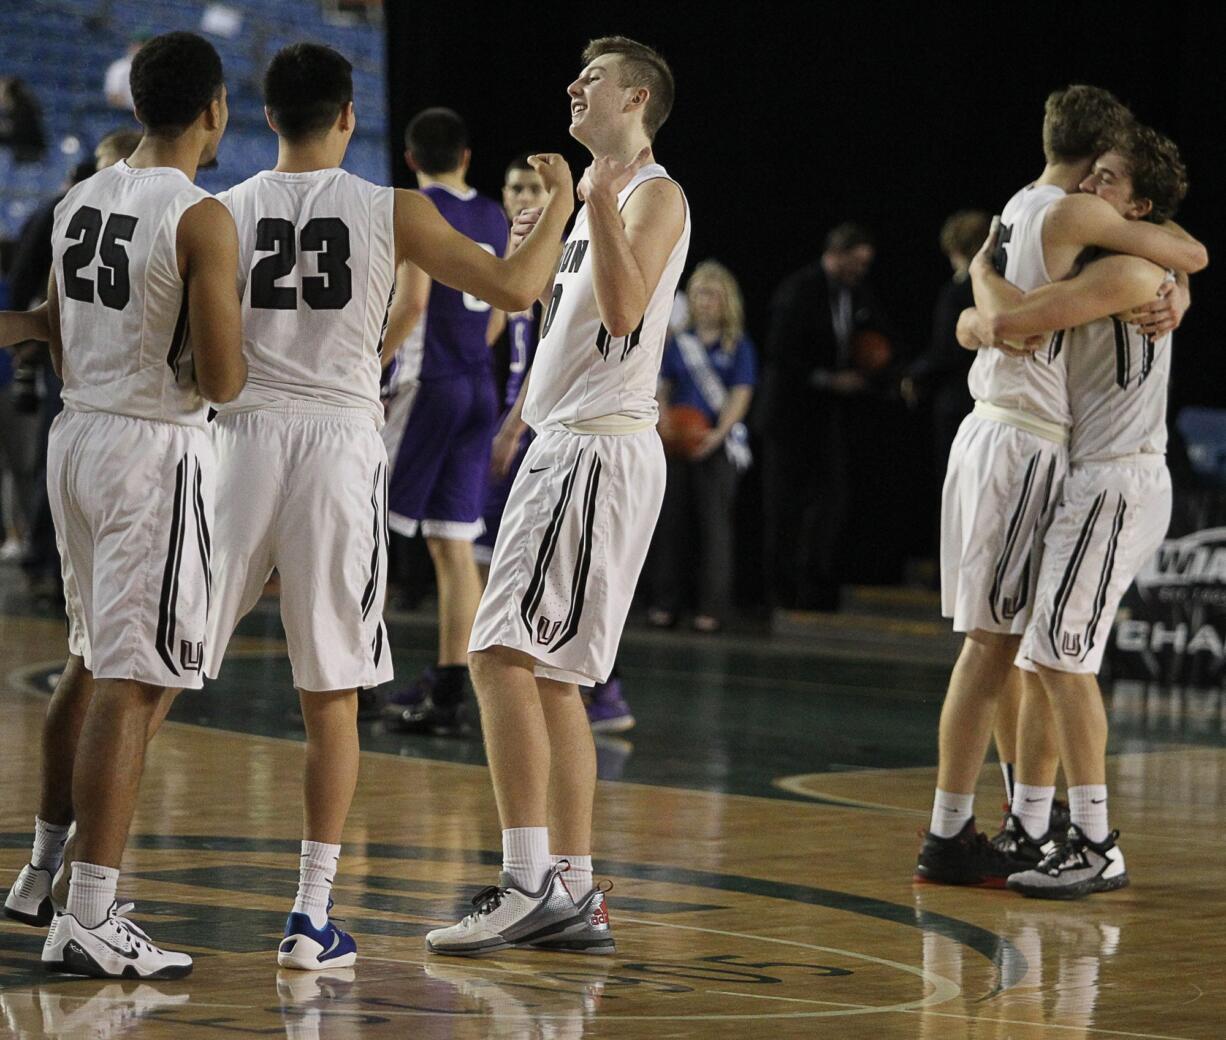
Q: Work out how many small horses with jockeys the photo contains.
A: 0